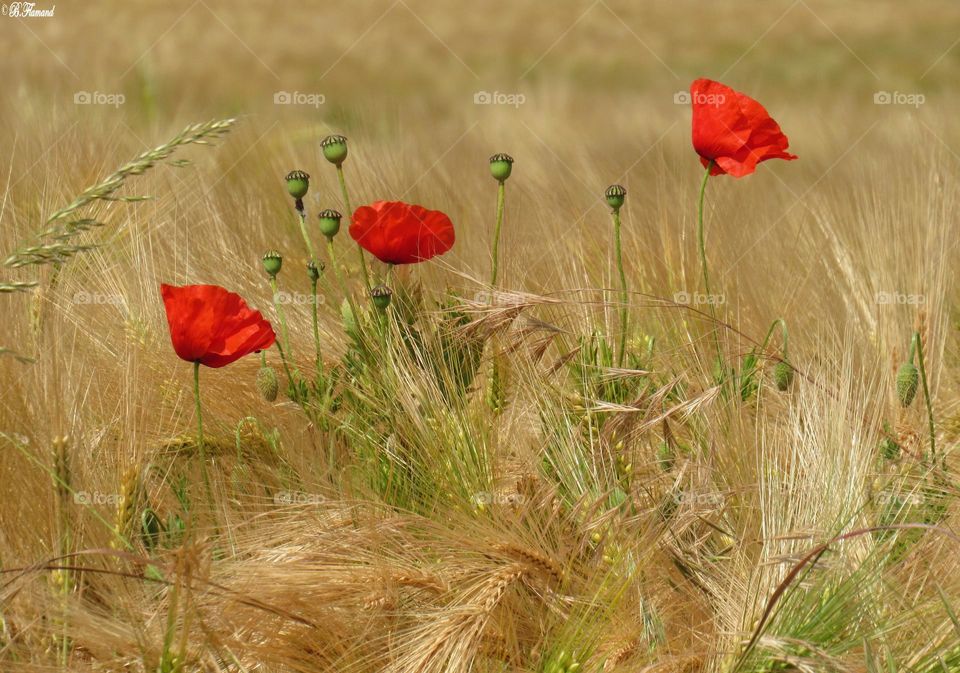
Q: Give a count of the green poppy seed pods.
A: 8